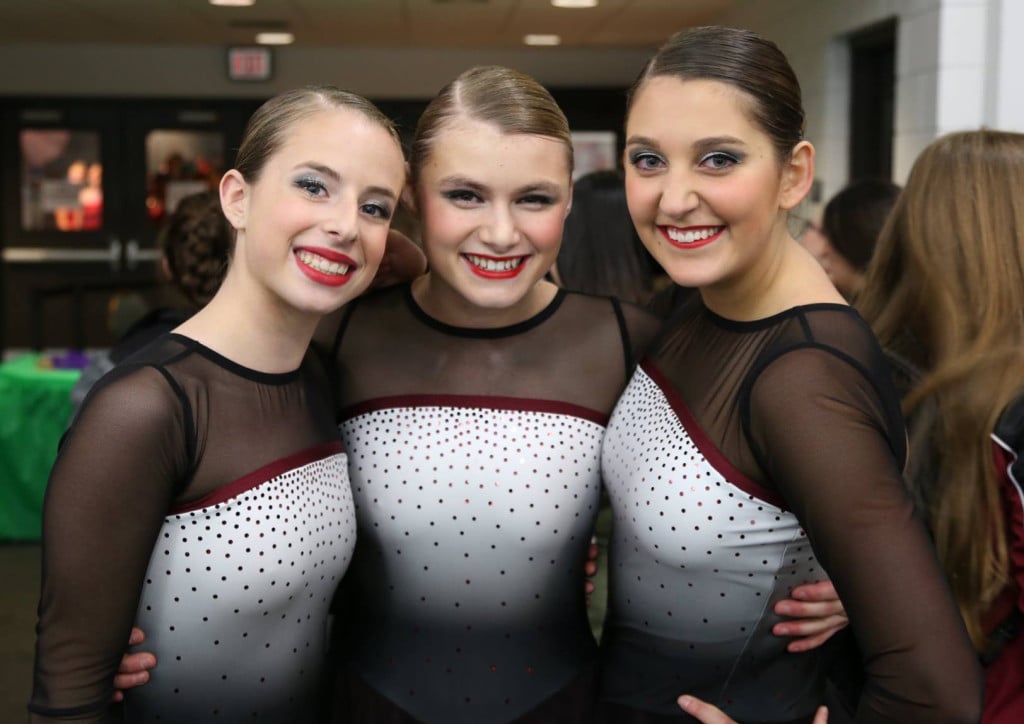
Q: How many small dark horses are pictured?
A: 0